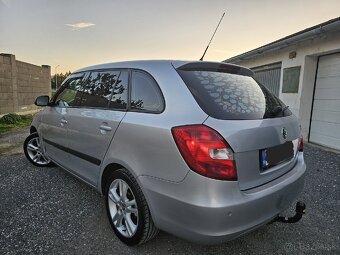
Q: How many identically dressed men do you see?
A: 0